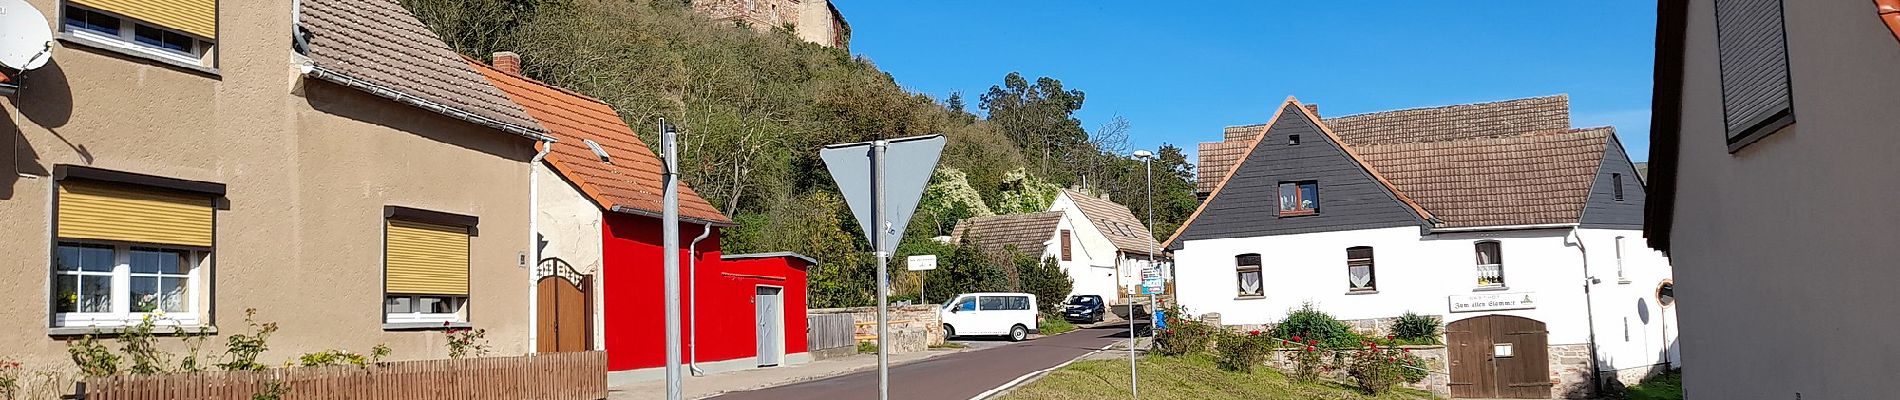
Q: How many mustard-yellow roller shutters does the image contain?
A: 3